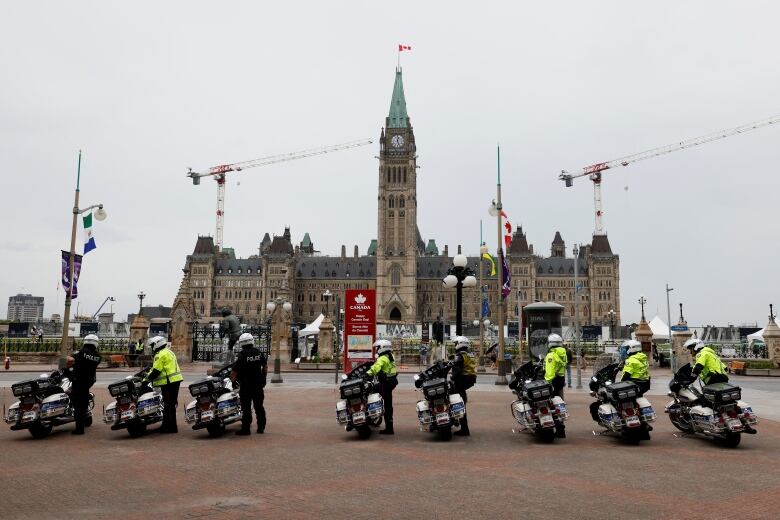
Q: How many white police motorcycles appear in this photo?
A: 8